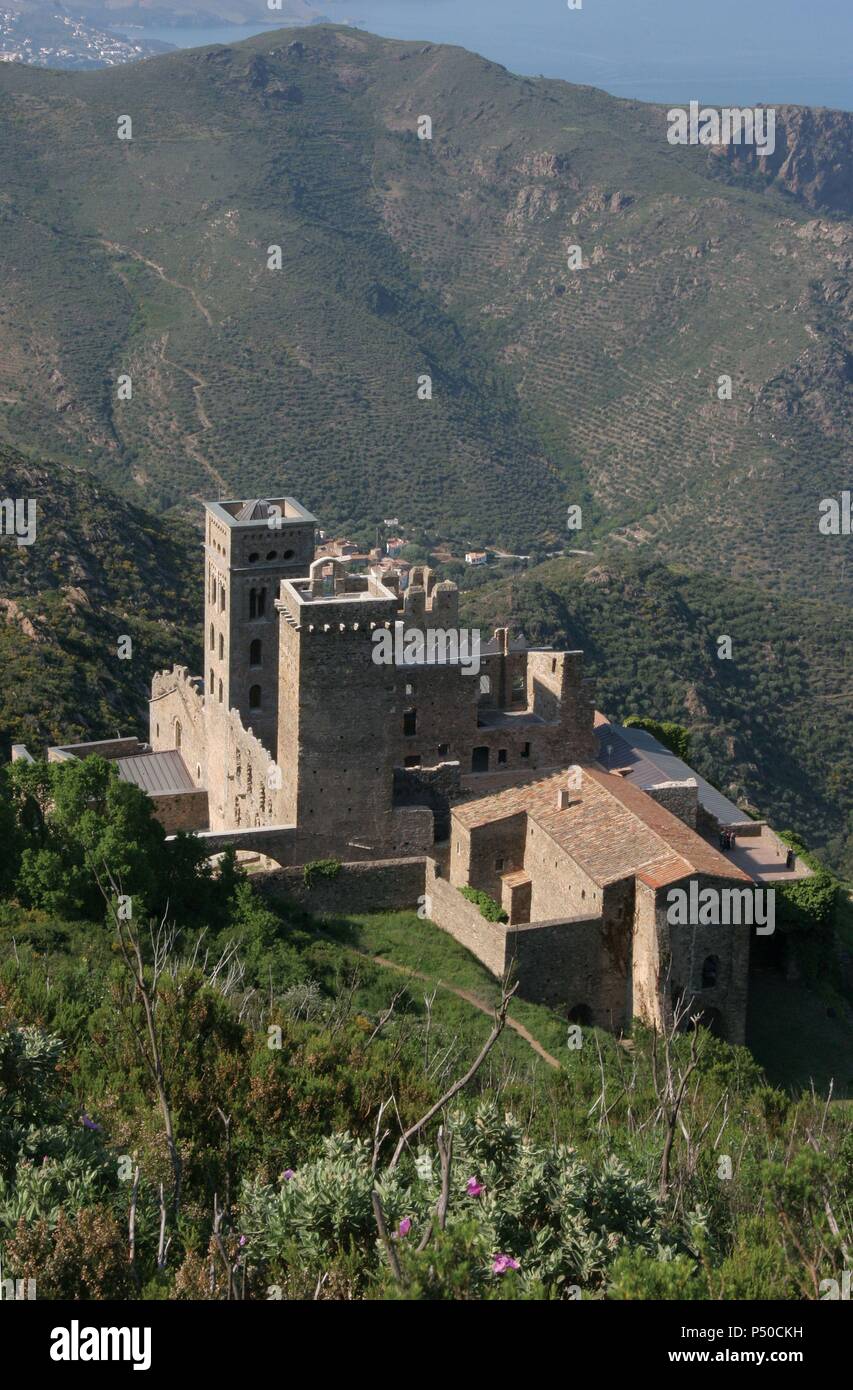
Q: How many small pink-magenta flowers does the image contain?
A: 6